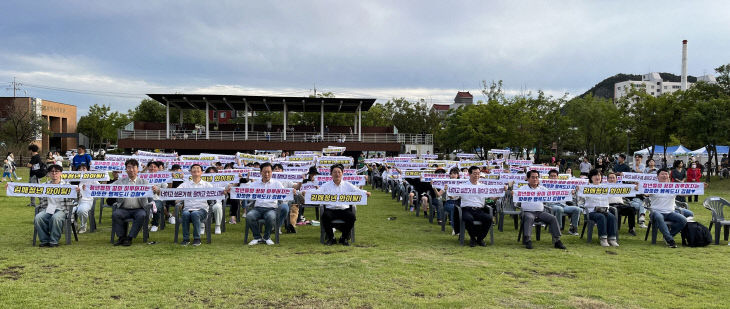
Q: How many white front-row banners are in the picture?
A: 9